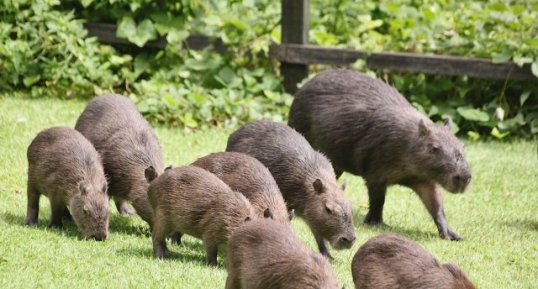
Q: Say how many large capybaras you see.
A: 1